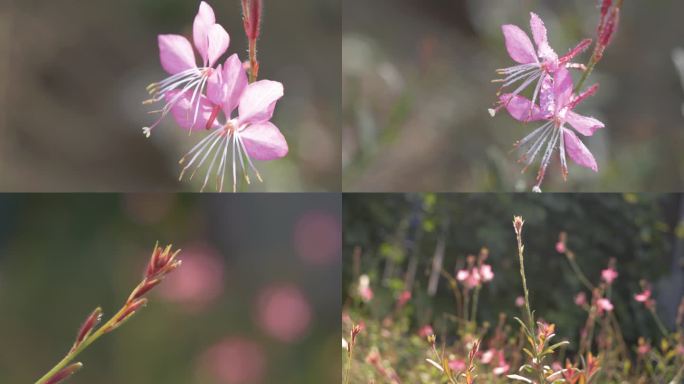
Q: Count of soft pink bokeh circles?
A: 4